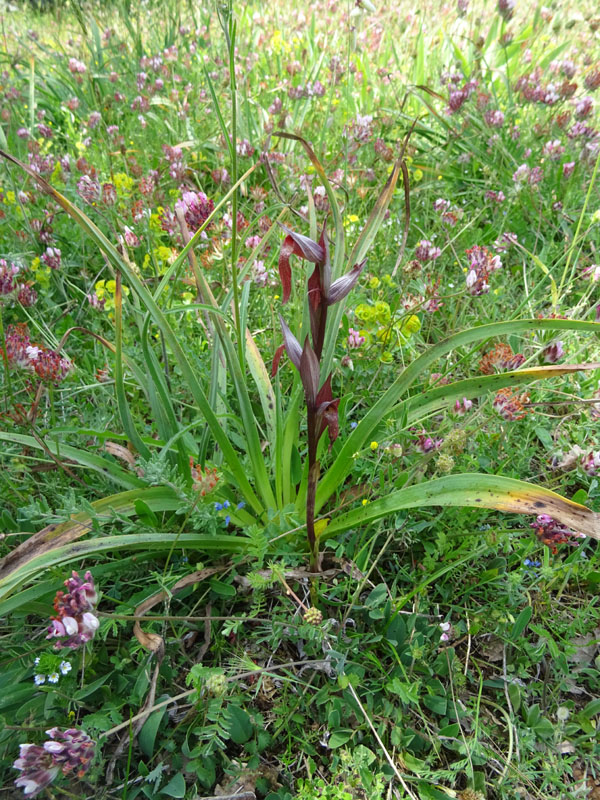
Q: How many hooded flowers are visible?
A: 4